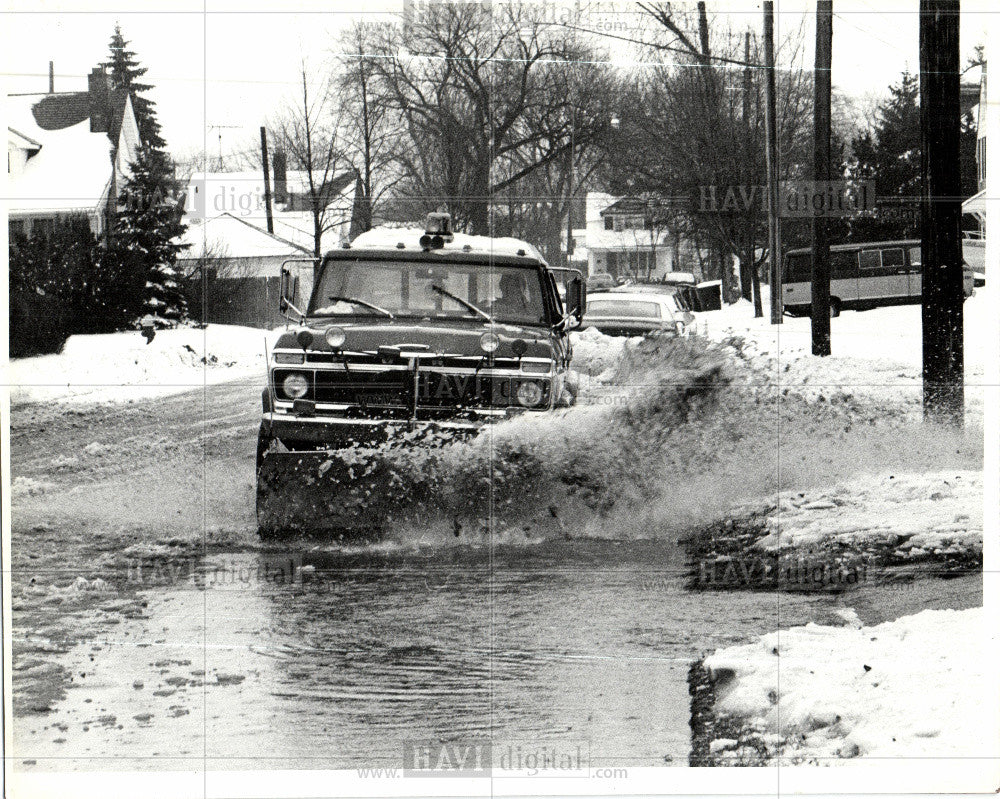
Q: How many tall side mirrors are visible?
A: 2